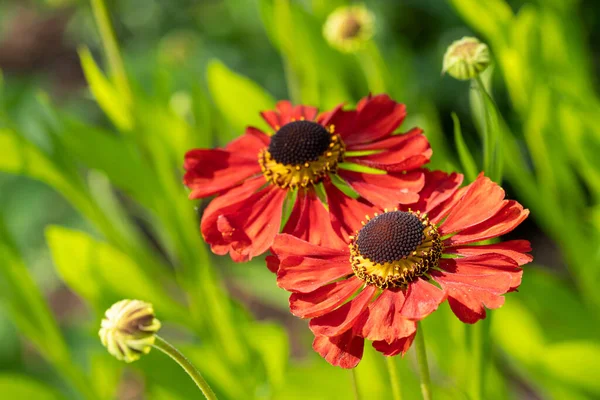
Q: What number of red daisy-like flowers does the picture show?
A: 2